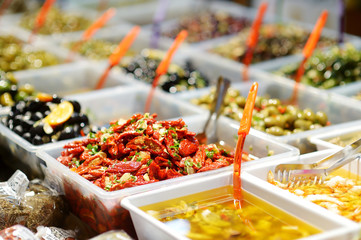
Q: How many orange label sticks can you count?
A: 7